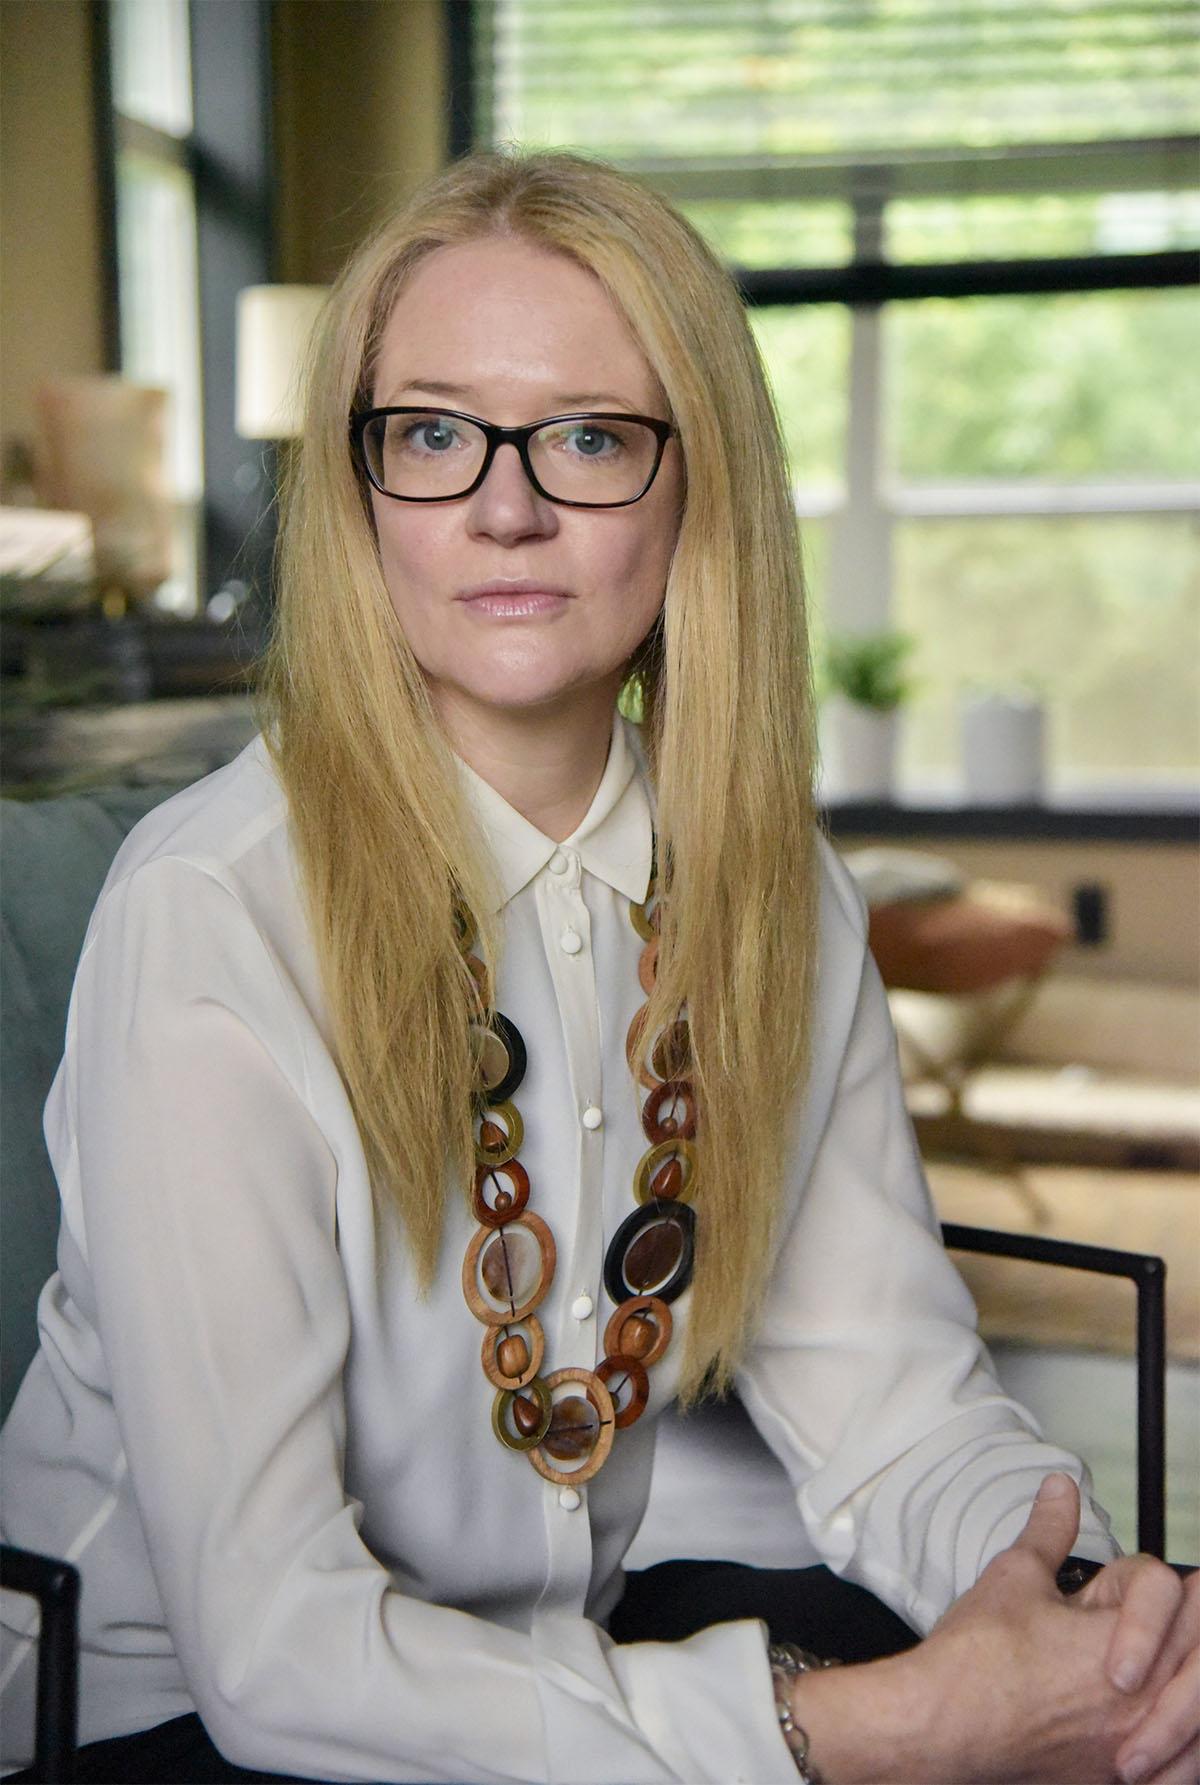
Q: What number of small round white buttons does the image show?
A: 5